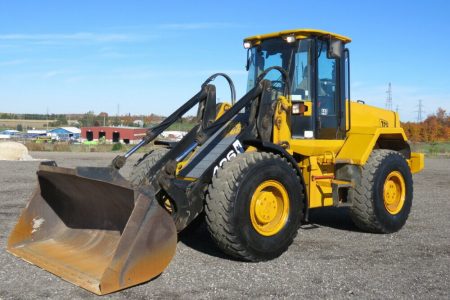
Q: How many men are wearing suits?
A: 0